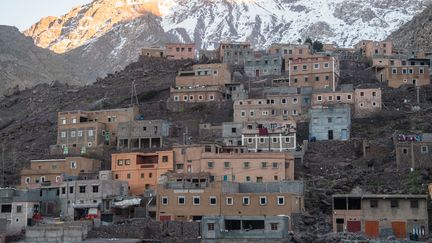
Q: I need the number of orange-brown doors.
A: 2